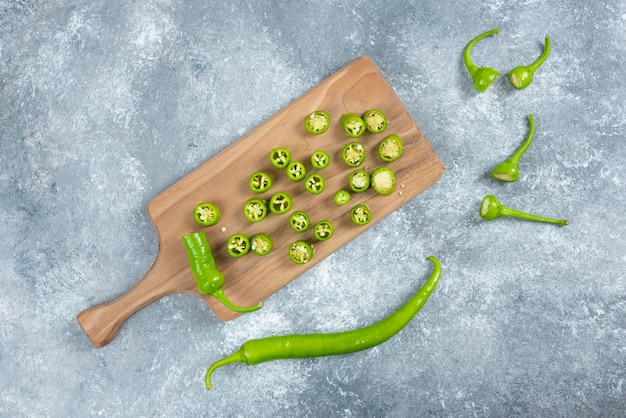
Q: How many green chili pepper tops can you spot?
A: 4